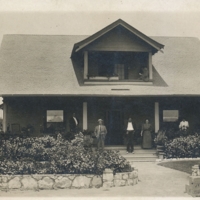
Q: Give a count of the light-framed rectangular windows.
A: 2